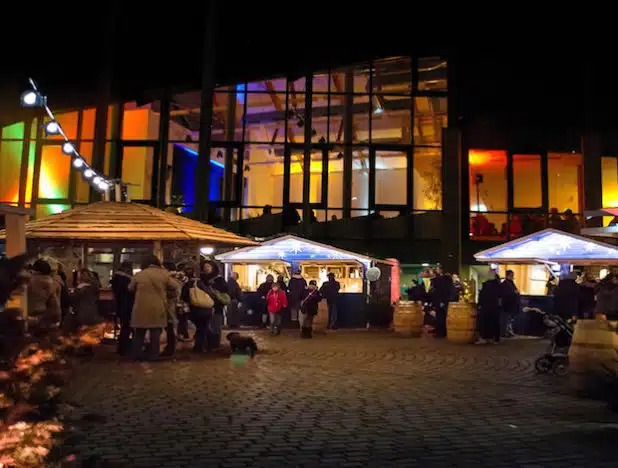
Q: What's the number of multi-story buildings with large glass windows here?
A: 1